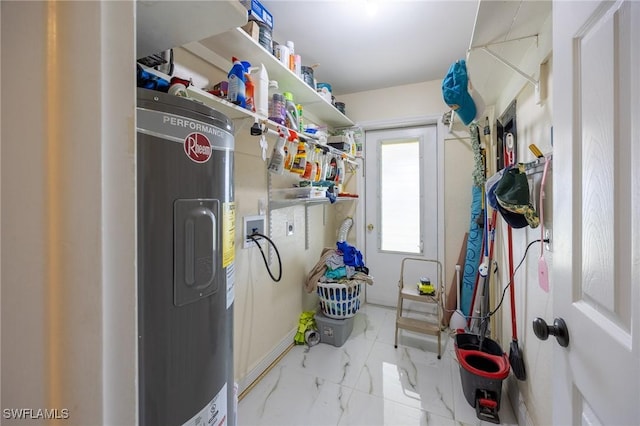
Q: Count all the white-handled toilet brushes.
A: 1